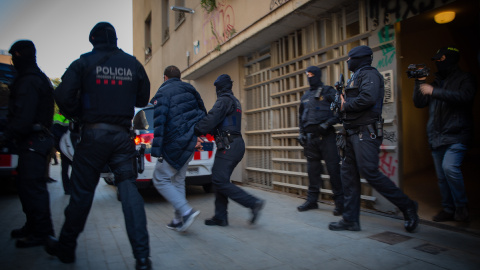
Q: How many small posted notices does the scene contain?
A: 1